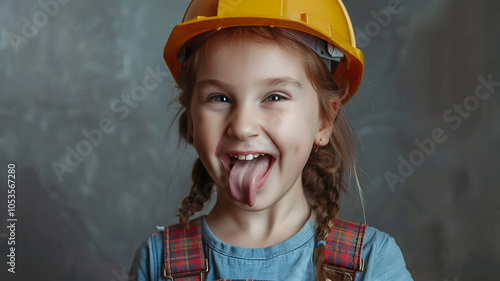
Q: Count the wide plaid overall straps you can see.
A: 2